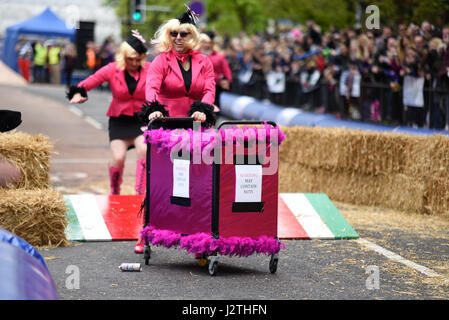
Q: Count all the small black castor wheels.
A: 3